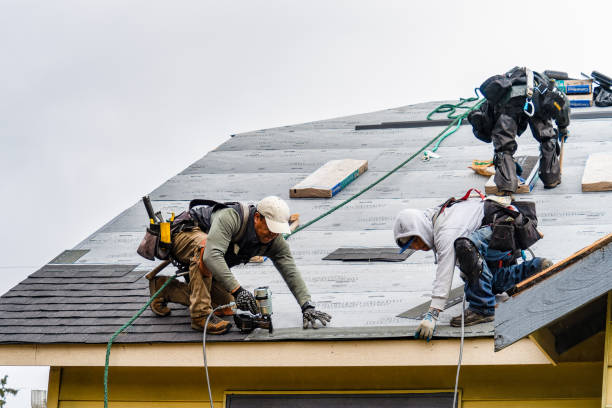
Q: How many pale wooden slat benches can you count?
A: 0